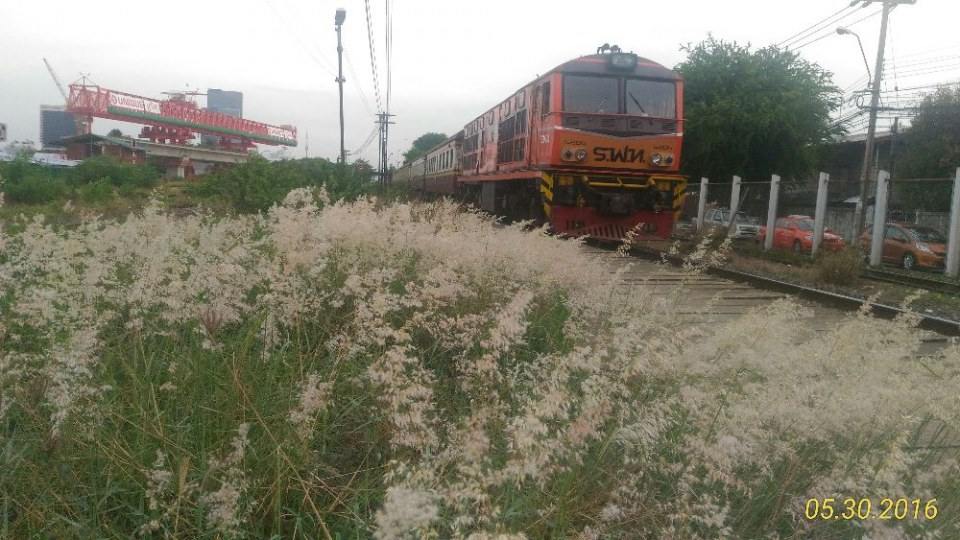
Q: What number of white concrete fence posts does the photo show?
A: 6